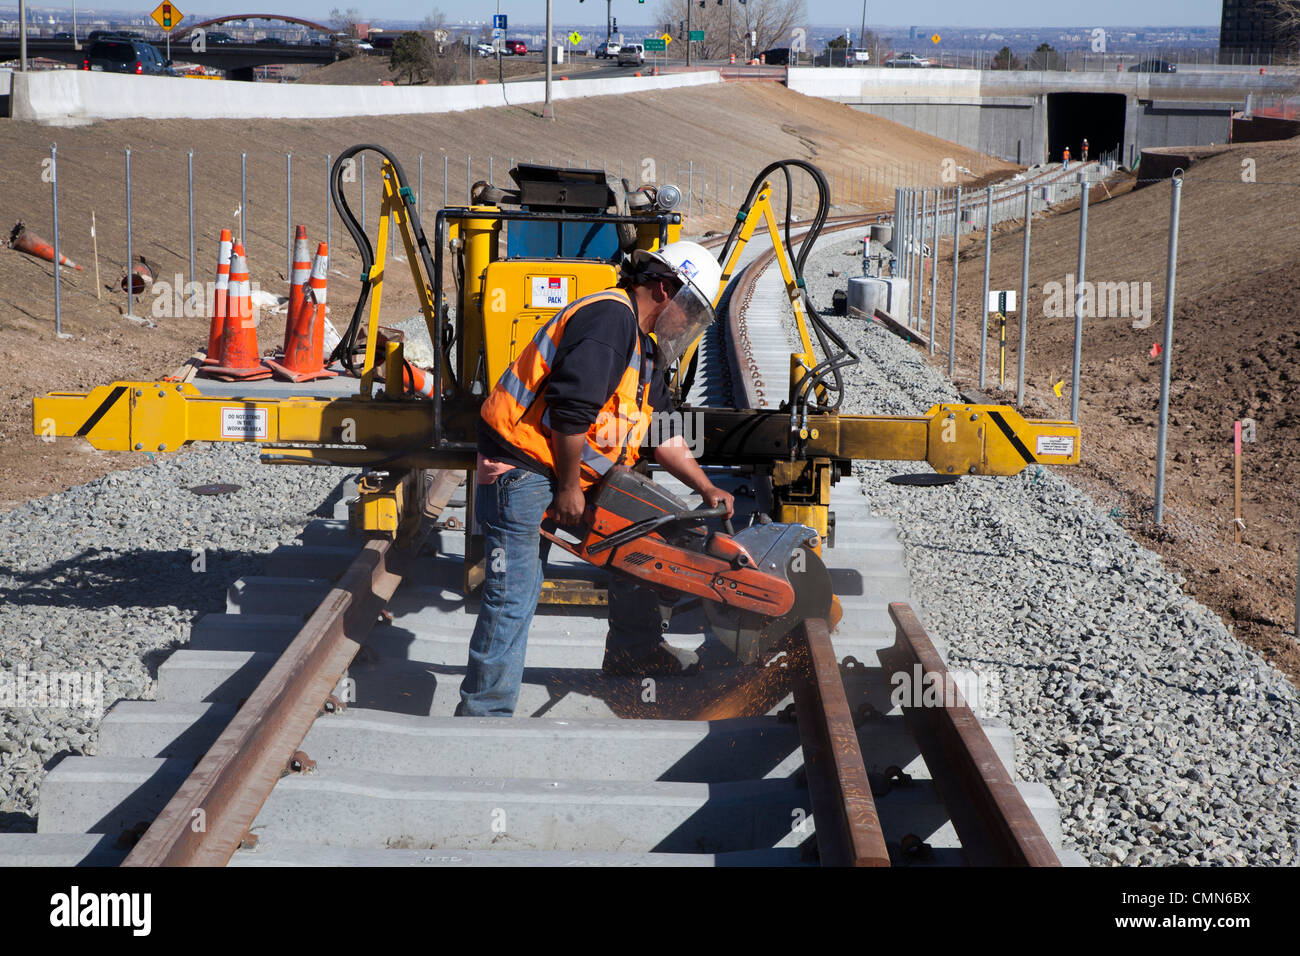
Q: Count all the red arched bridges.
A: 1